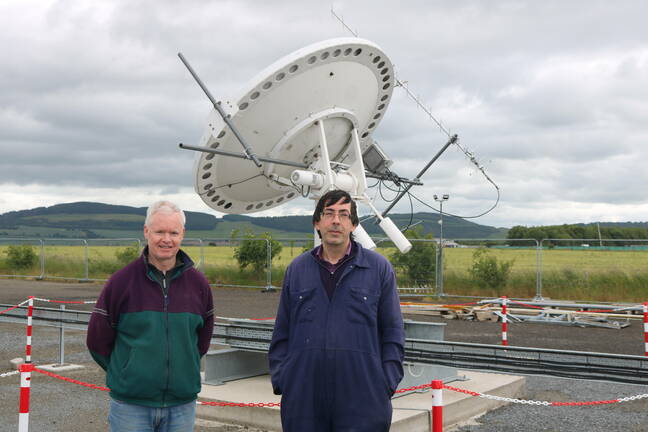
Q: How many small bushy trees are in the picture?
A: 5